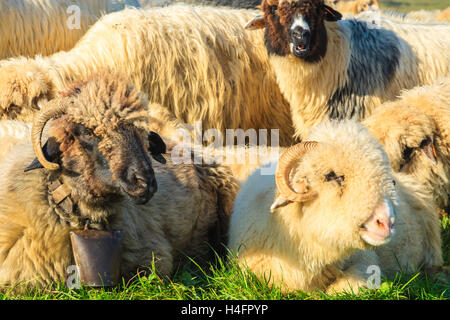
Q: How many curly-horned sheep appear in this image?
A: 2